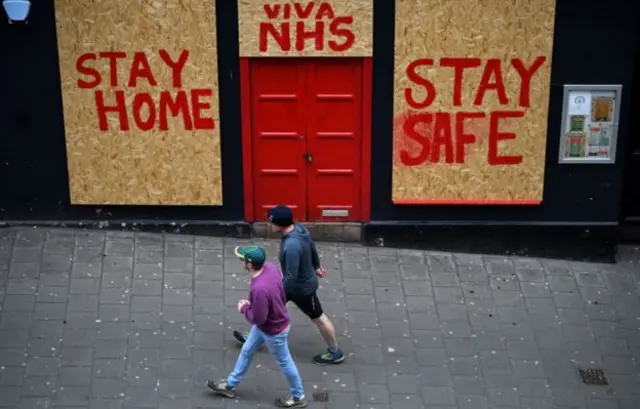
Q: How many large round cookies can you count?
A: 0